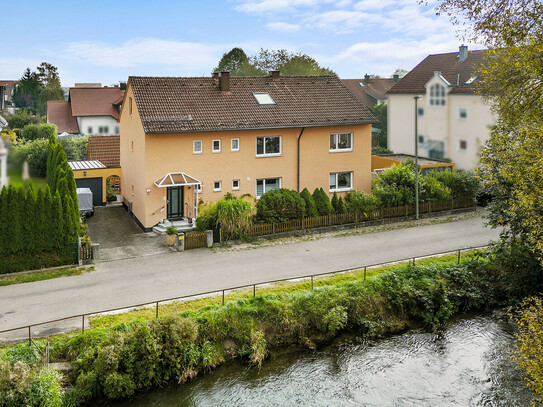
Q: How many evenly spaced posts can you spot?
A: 9